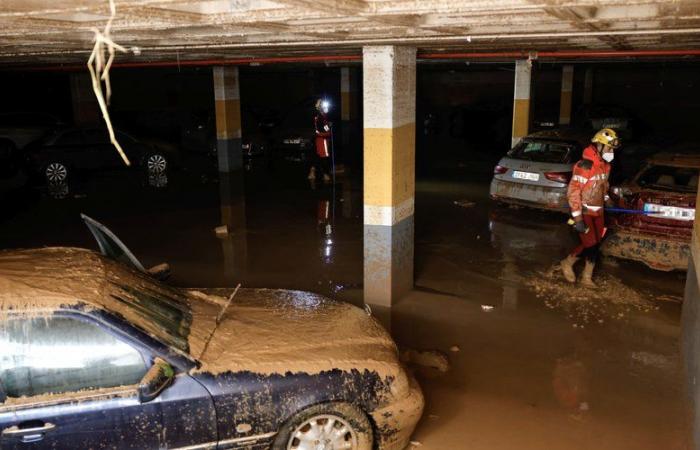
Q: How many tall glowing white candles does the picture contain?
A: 0